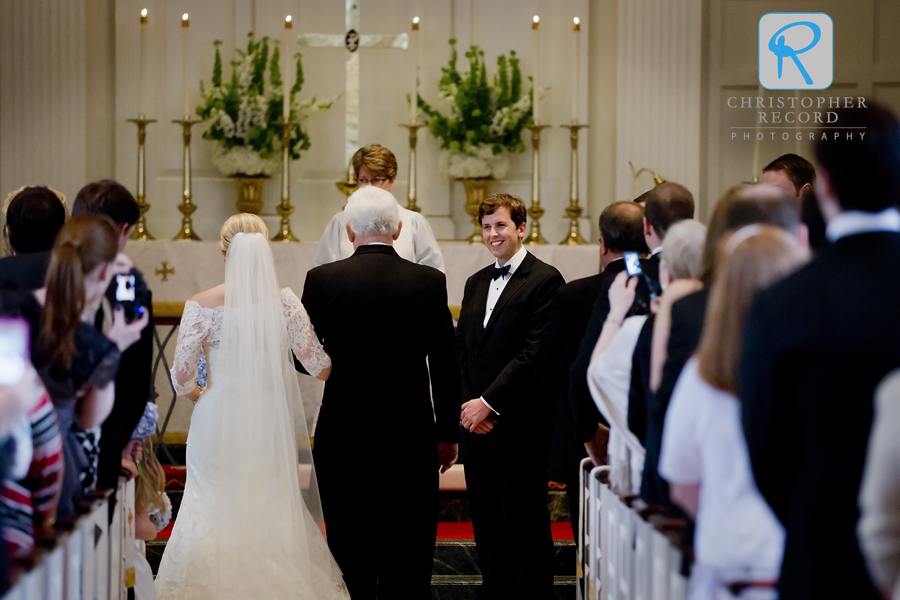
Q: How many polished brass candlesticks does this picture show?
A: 6